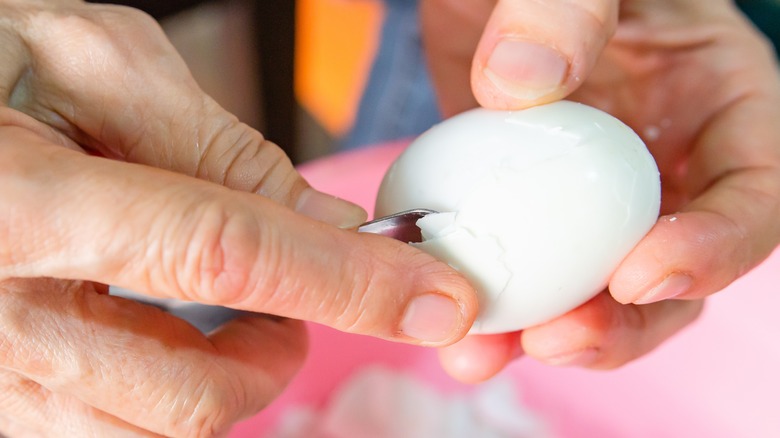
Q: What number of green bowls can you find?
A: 0